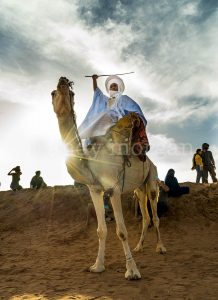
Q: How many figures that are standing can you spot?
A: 2